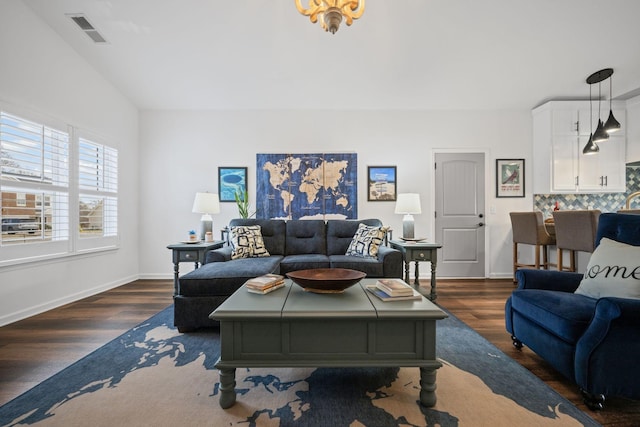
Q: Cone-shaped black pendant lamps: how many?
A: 3